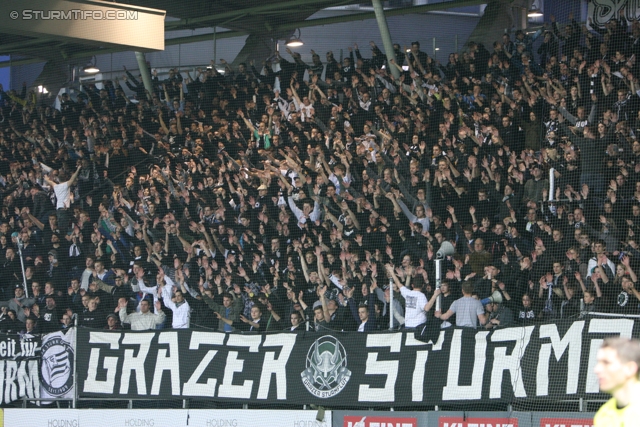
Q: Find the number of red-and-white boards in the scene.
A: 3